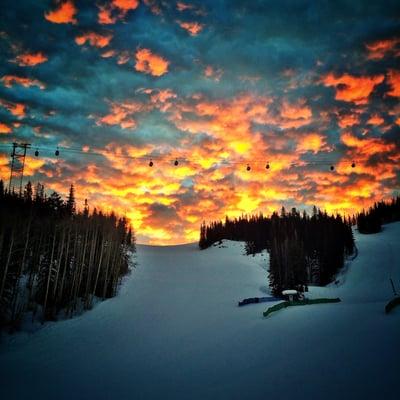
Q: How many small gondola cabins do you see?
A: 8